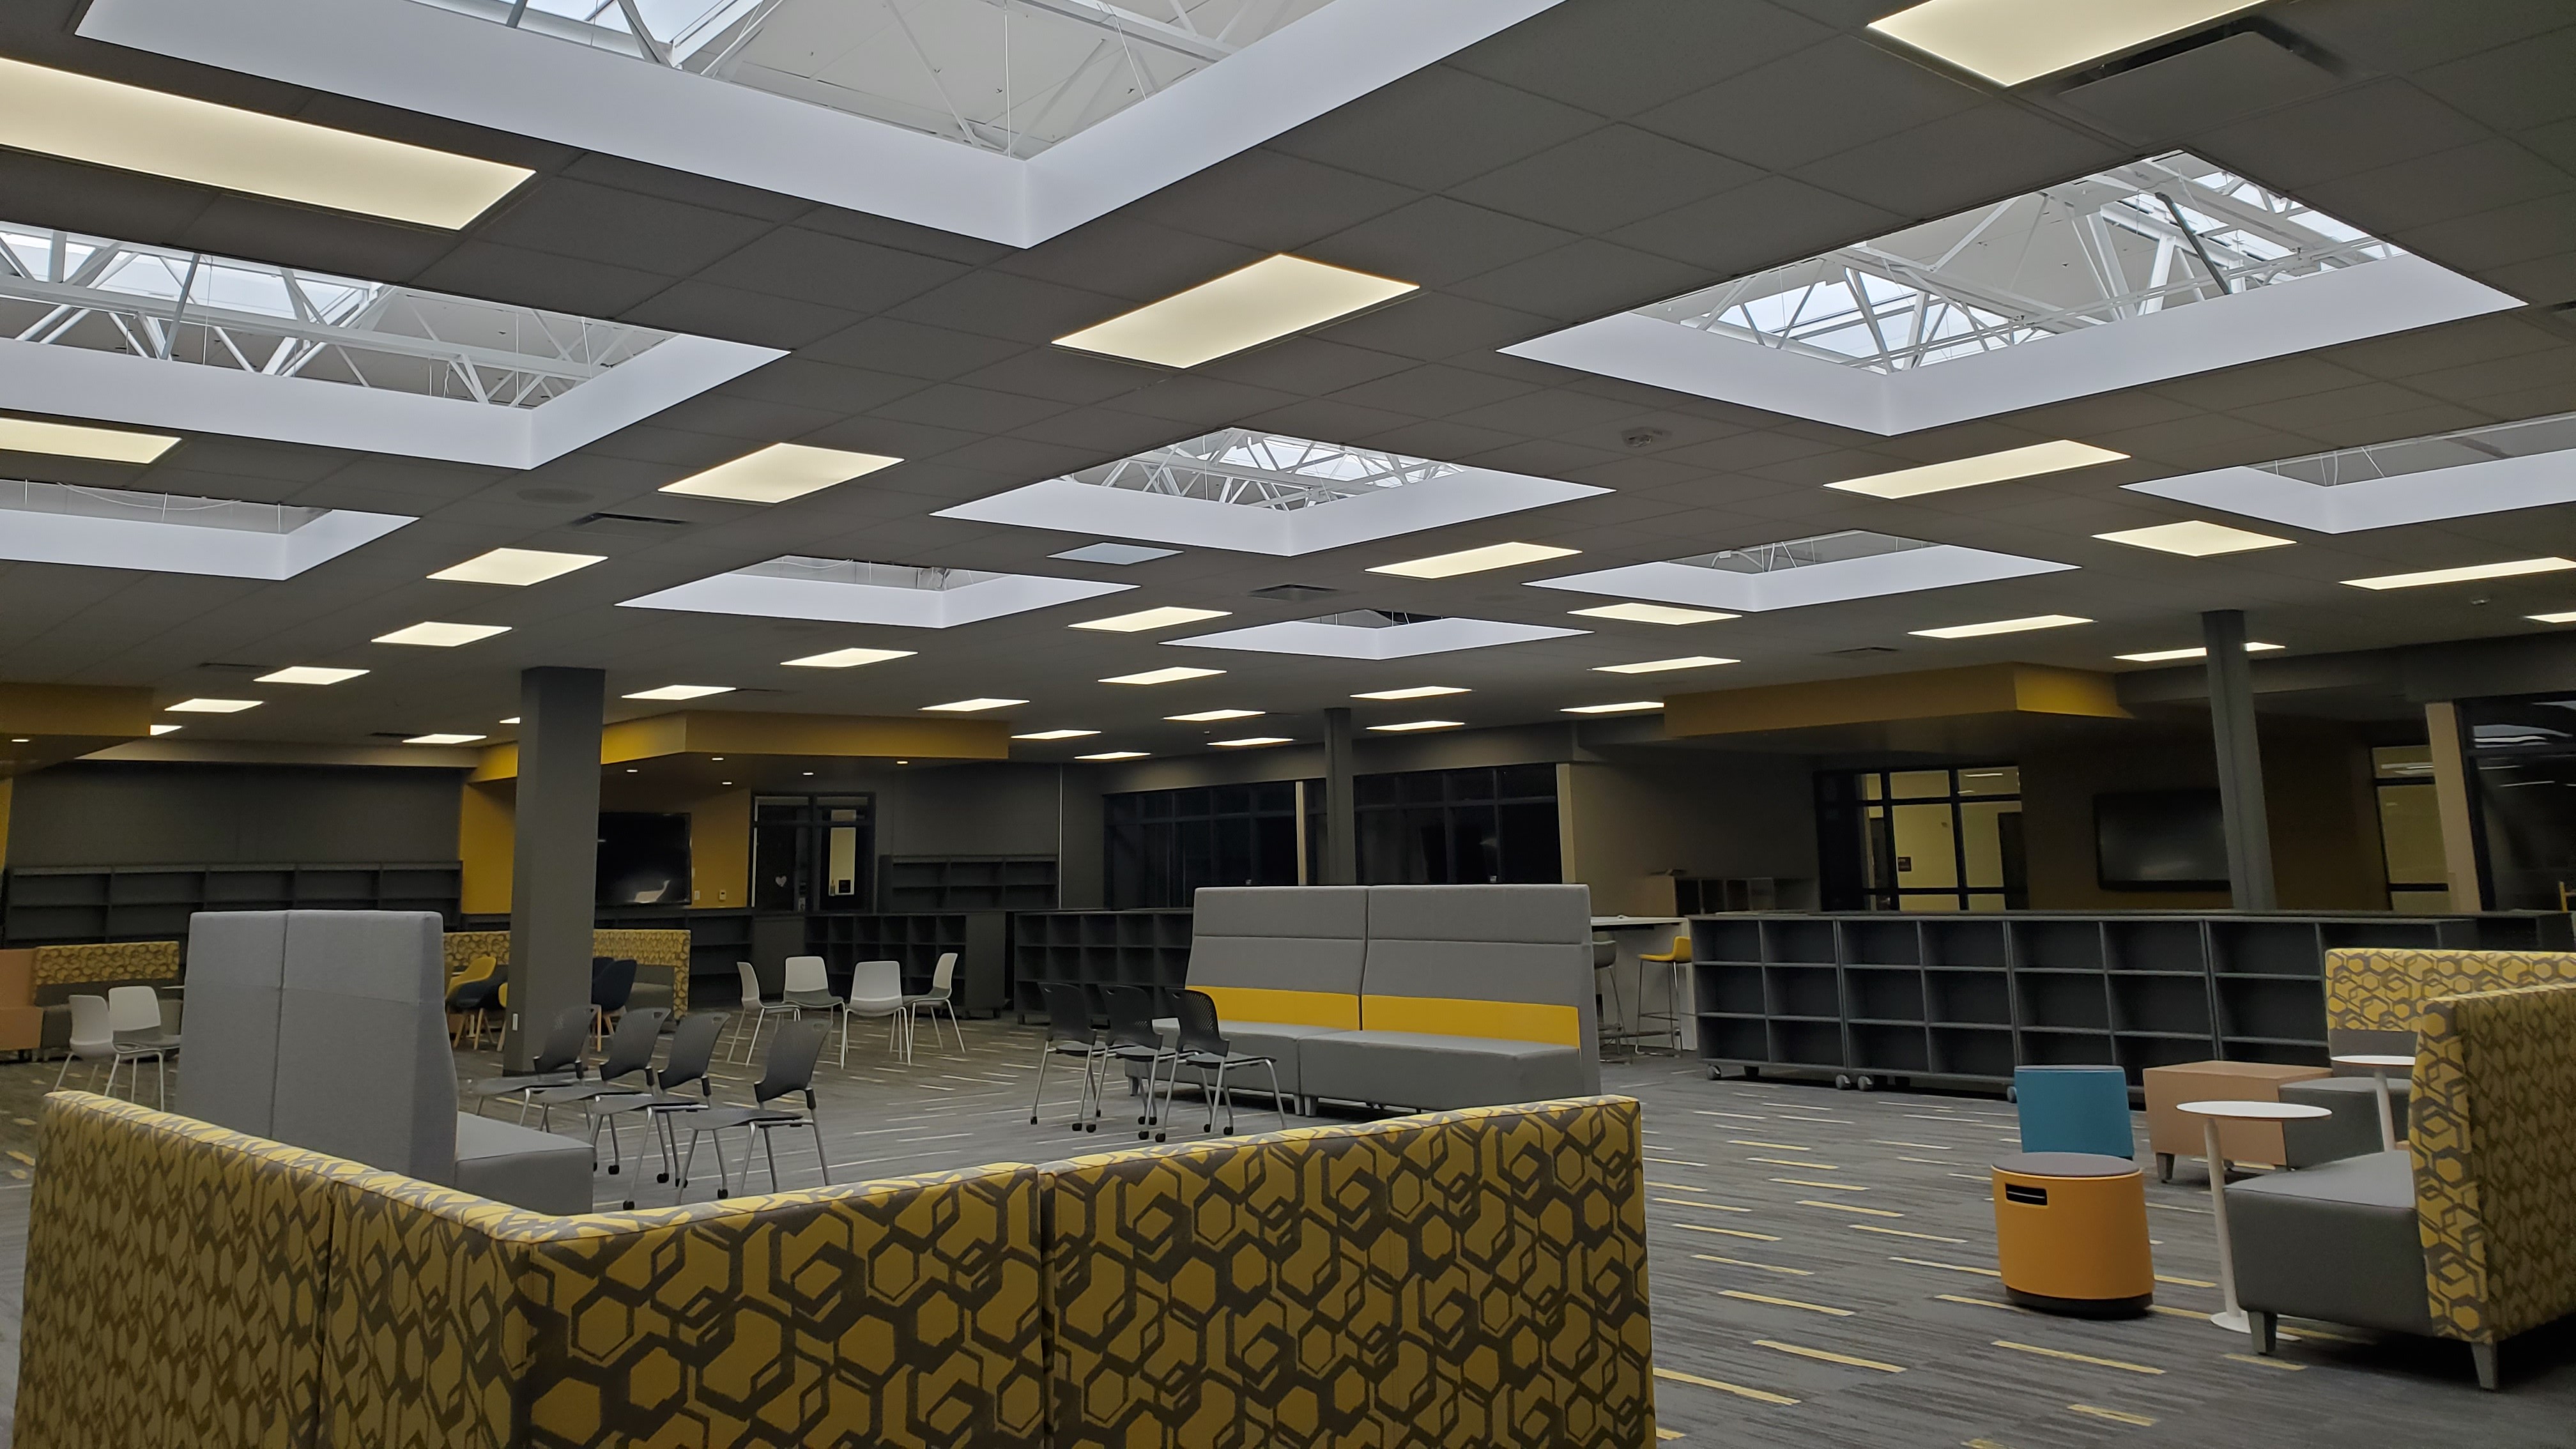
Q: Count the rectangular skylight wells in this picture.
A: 9